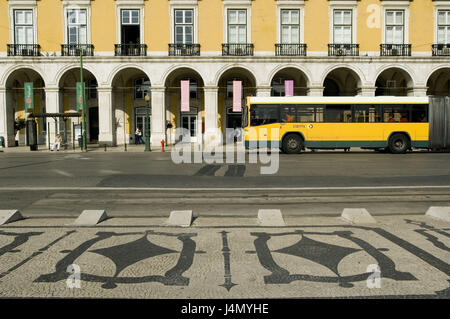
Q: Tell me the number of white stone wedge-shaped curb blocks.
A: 6